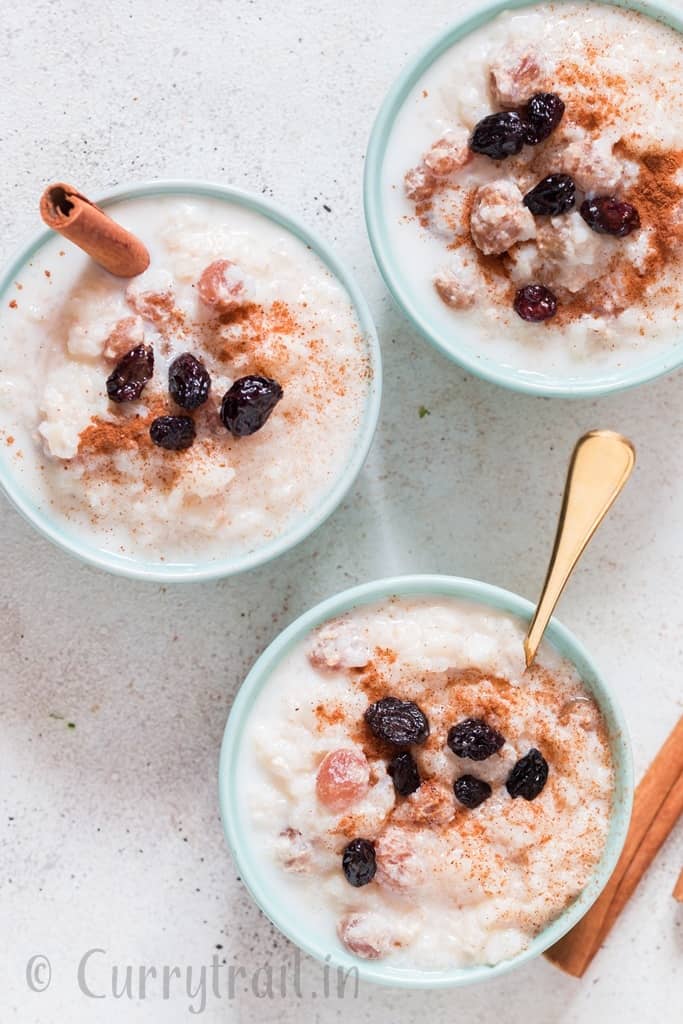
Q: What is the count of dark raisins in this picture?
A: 15